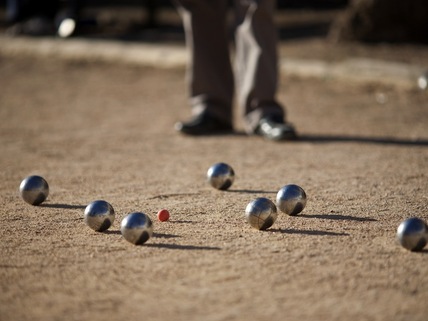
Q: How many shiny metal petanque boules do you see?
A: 7